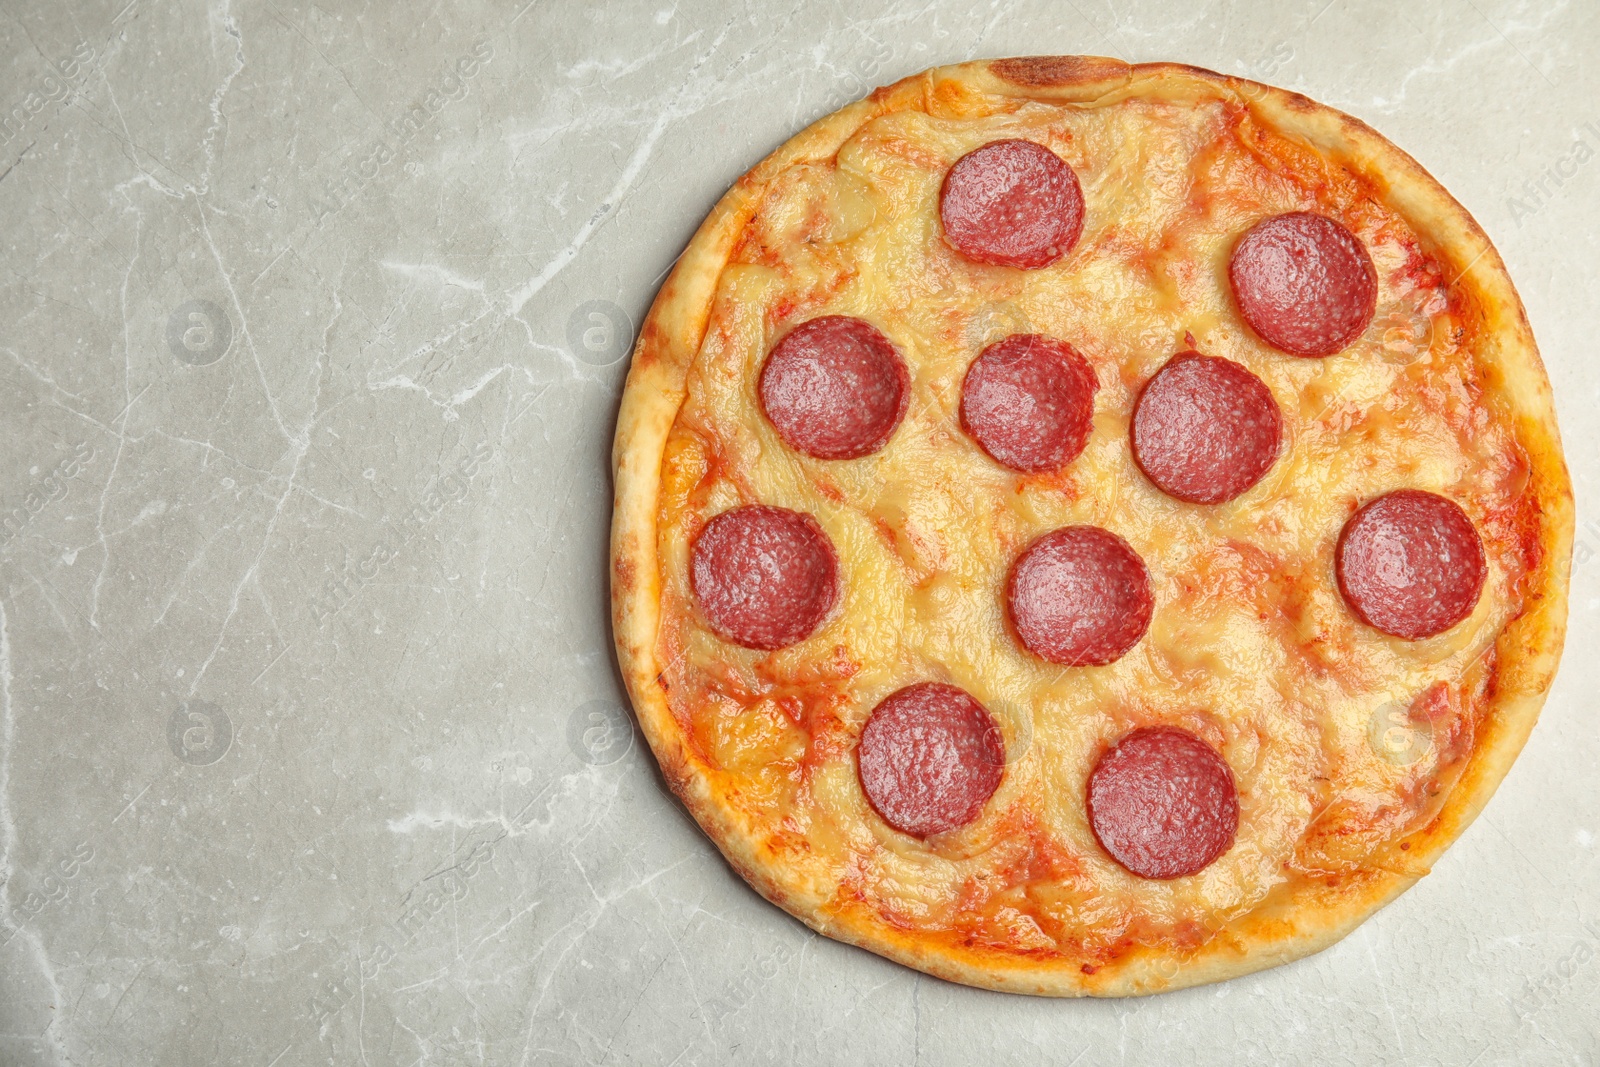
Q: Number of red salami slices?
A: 10